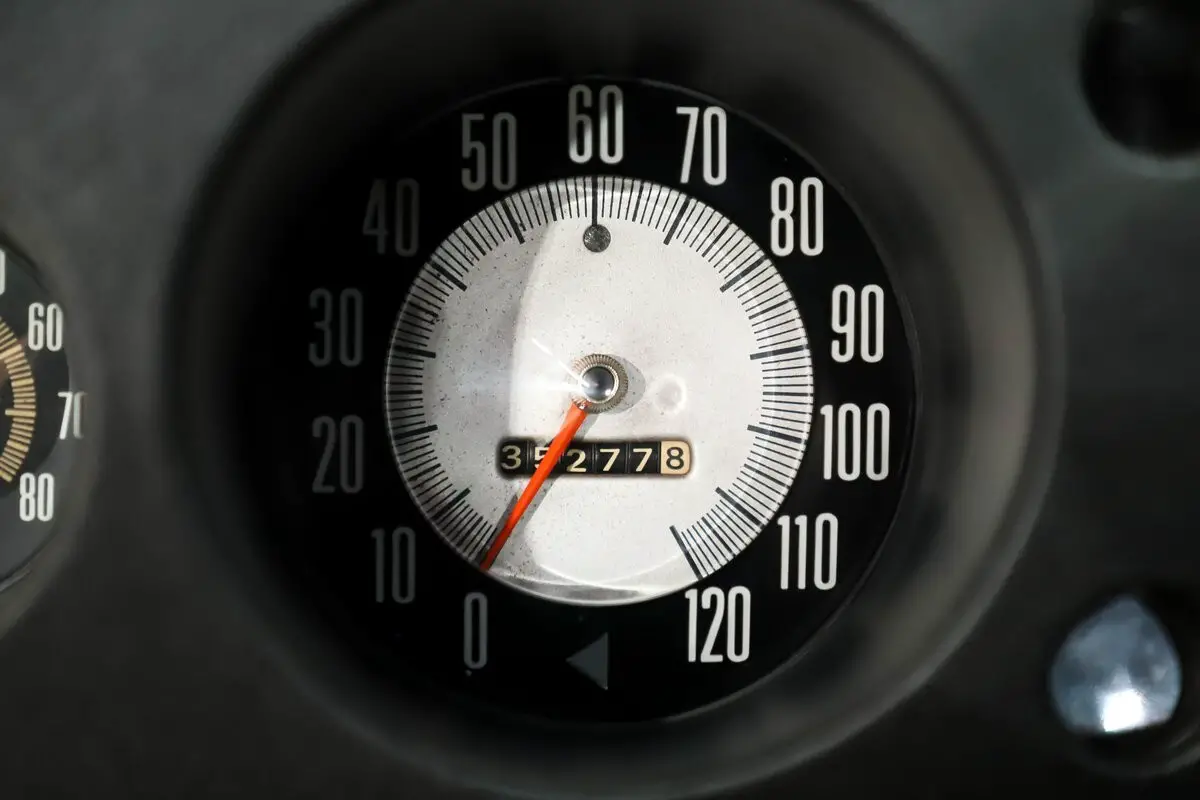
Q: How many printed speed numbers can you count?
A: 13